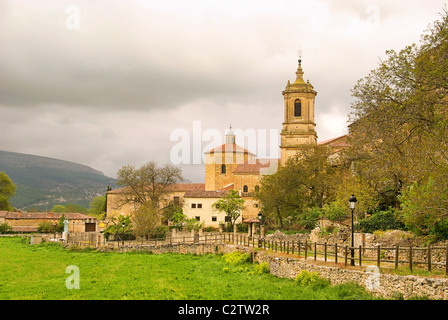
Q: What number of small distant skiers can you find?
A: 0